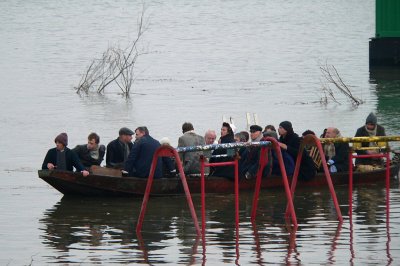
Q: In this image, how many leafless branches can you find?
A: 2